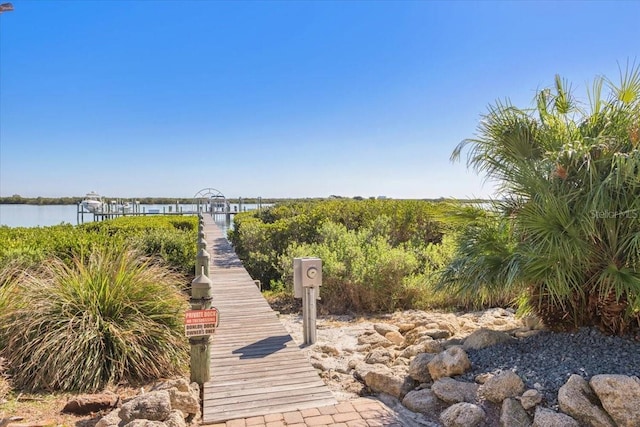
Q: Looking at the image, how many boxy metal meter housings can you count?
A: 1